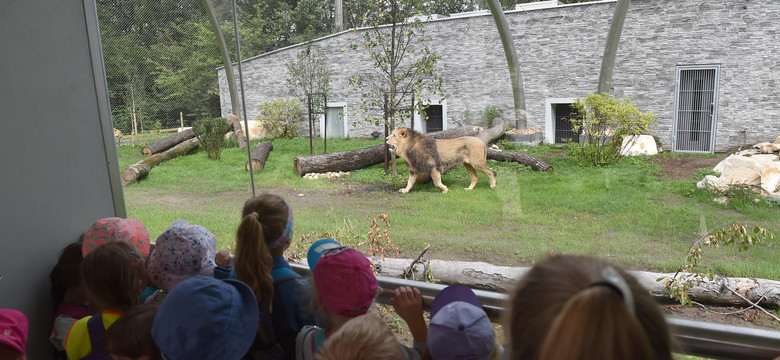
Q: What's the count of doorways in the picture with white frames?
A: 3